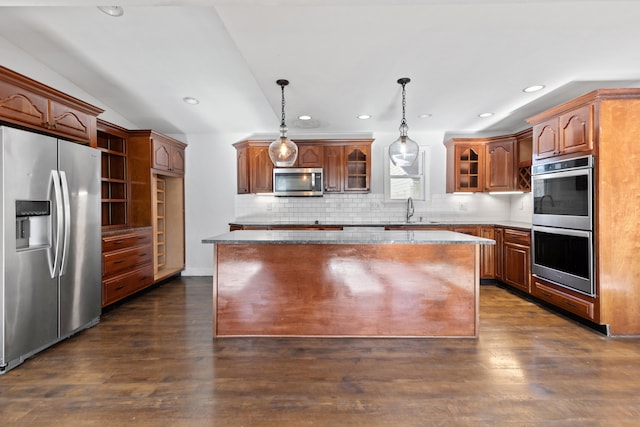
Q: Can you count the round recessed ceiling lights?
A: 7